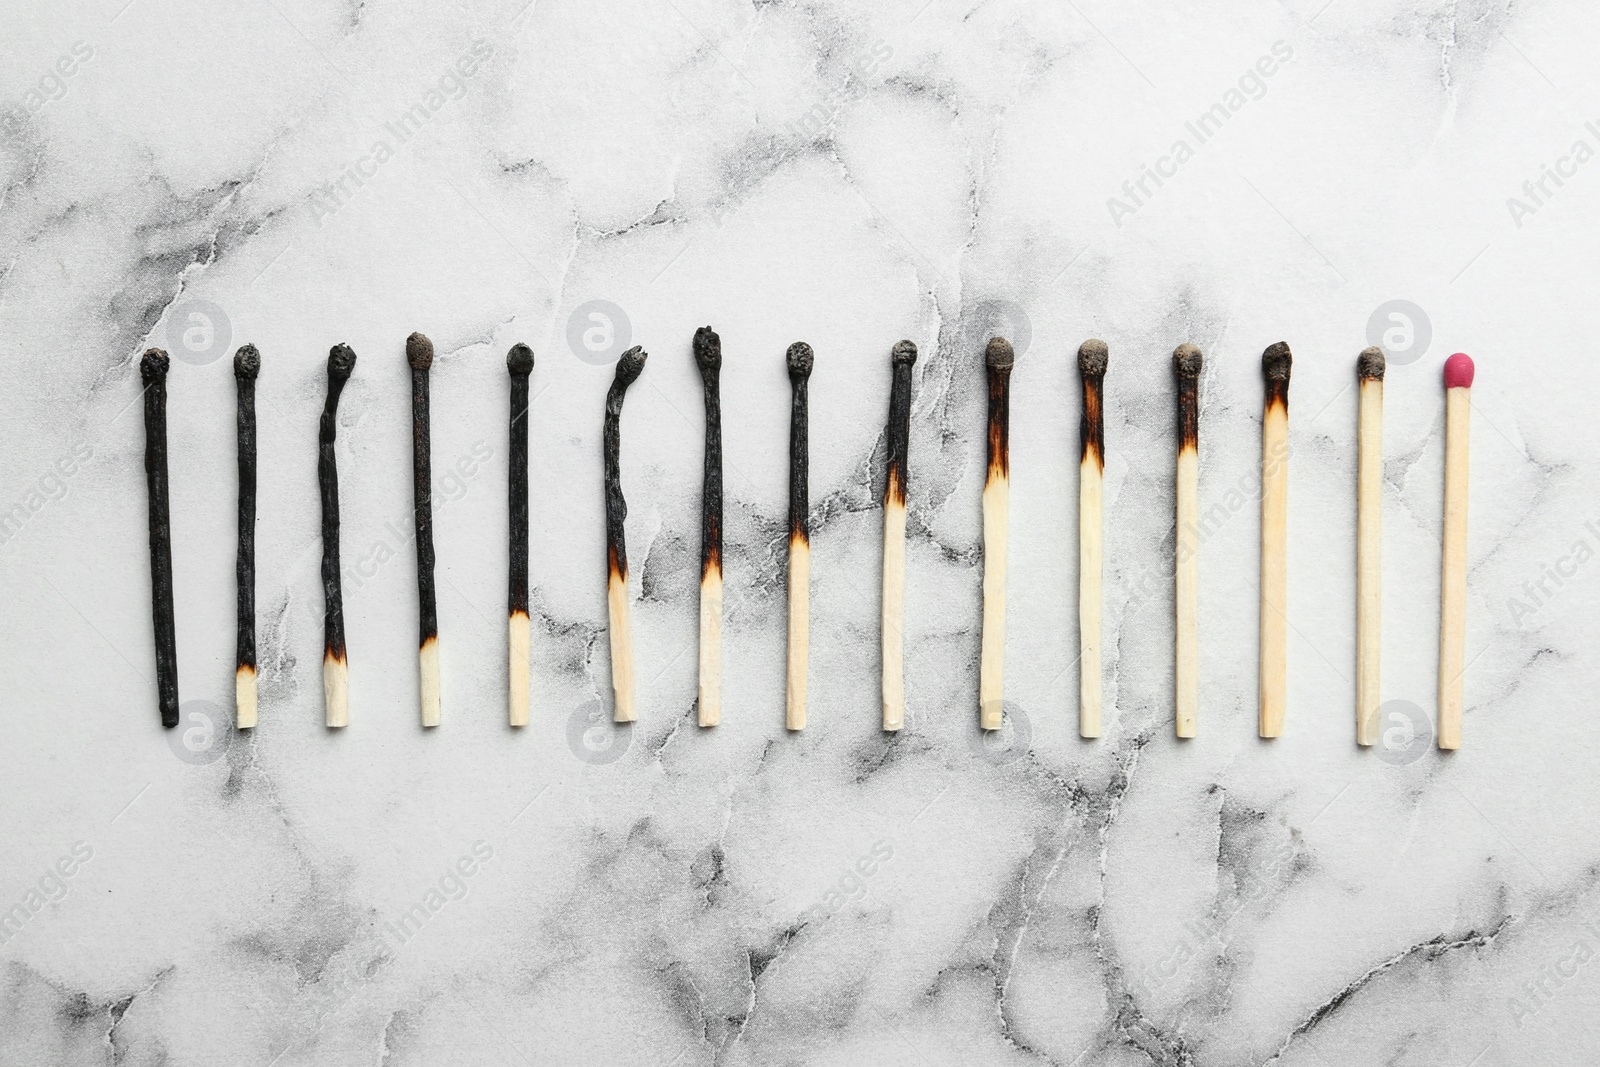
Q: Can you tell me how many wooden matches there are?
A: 15